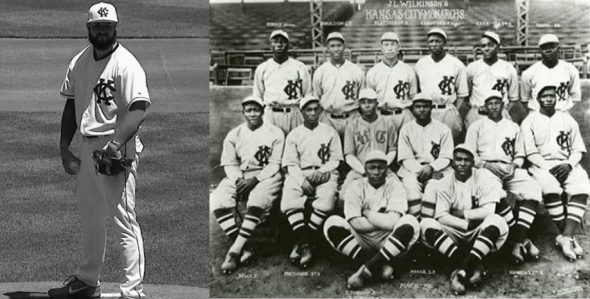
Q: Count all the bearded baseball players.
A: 1